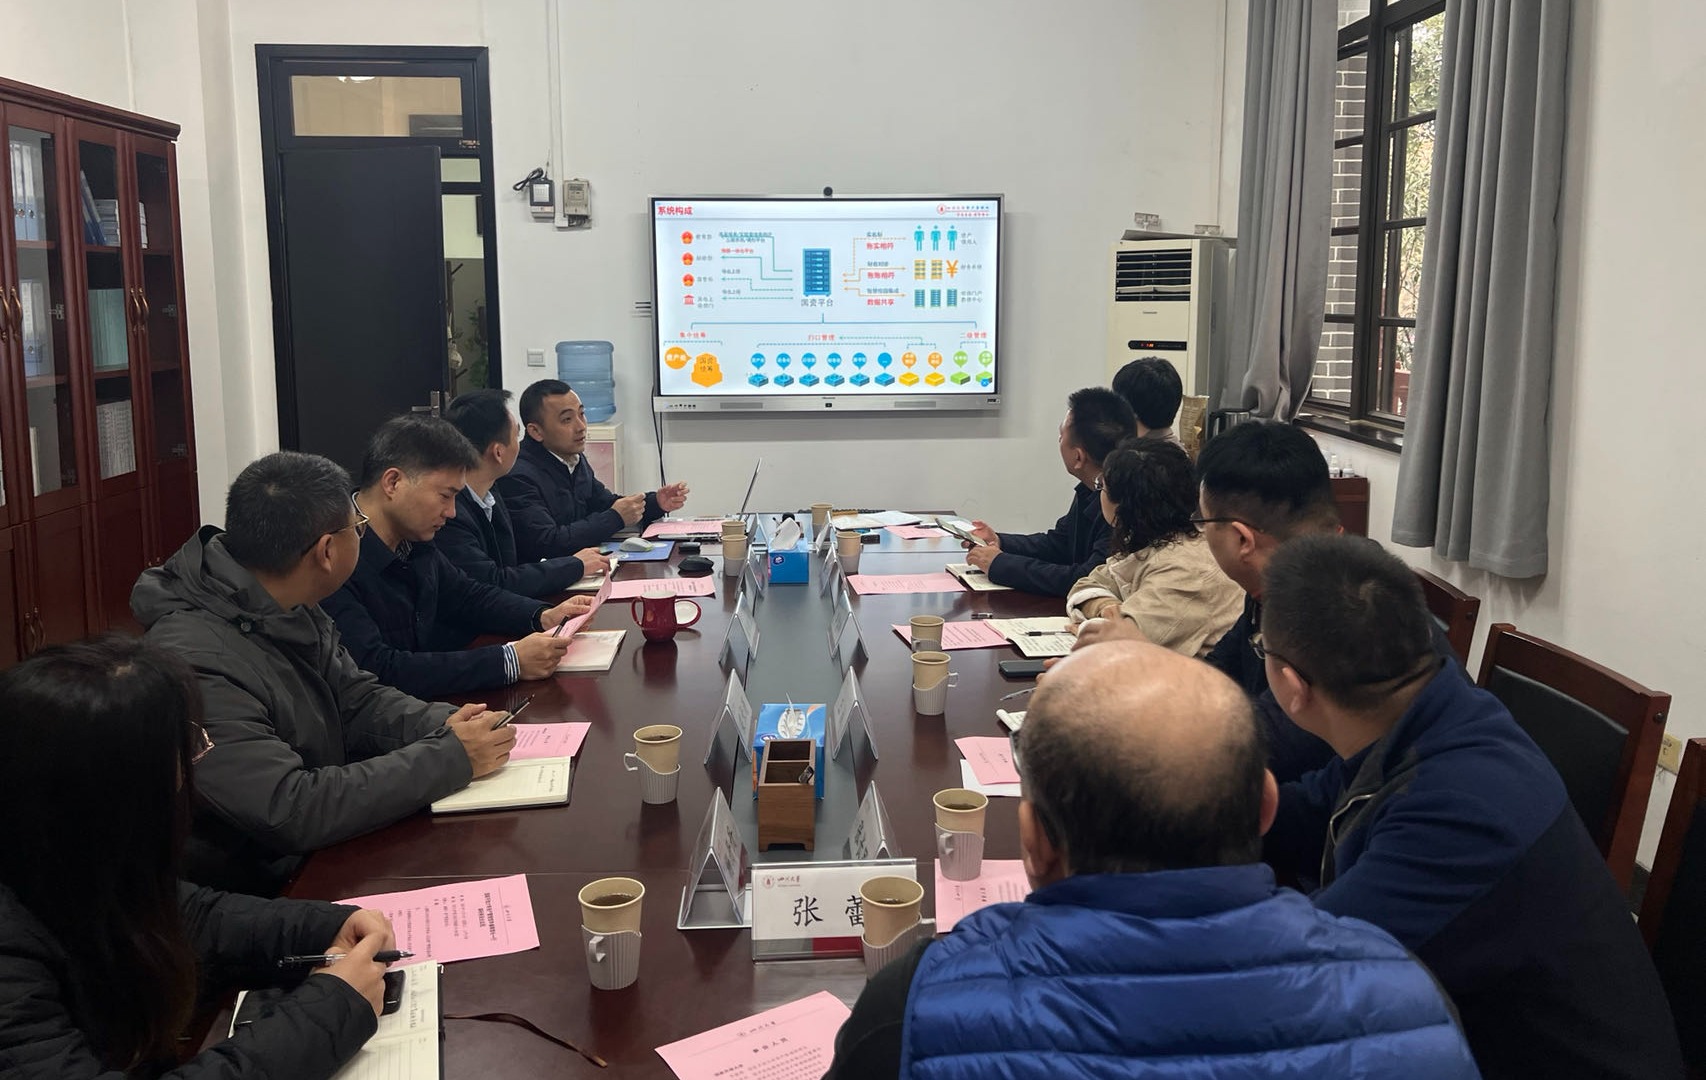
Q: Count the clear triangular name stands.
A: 11